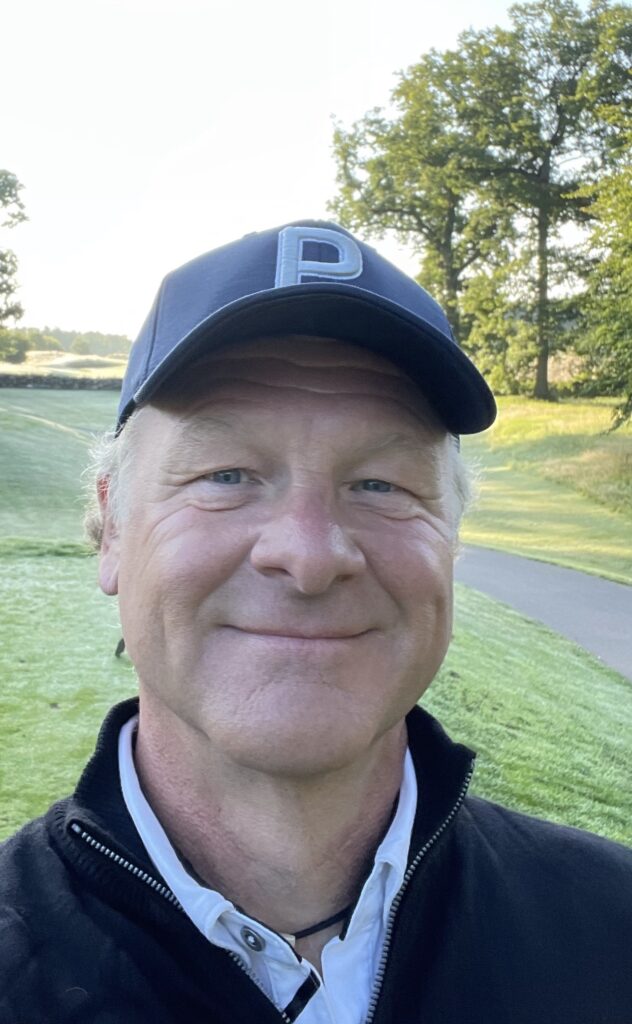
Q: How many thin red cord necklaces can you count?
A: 0